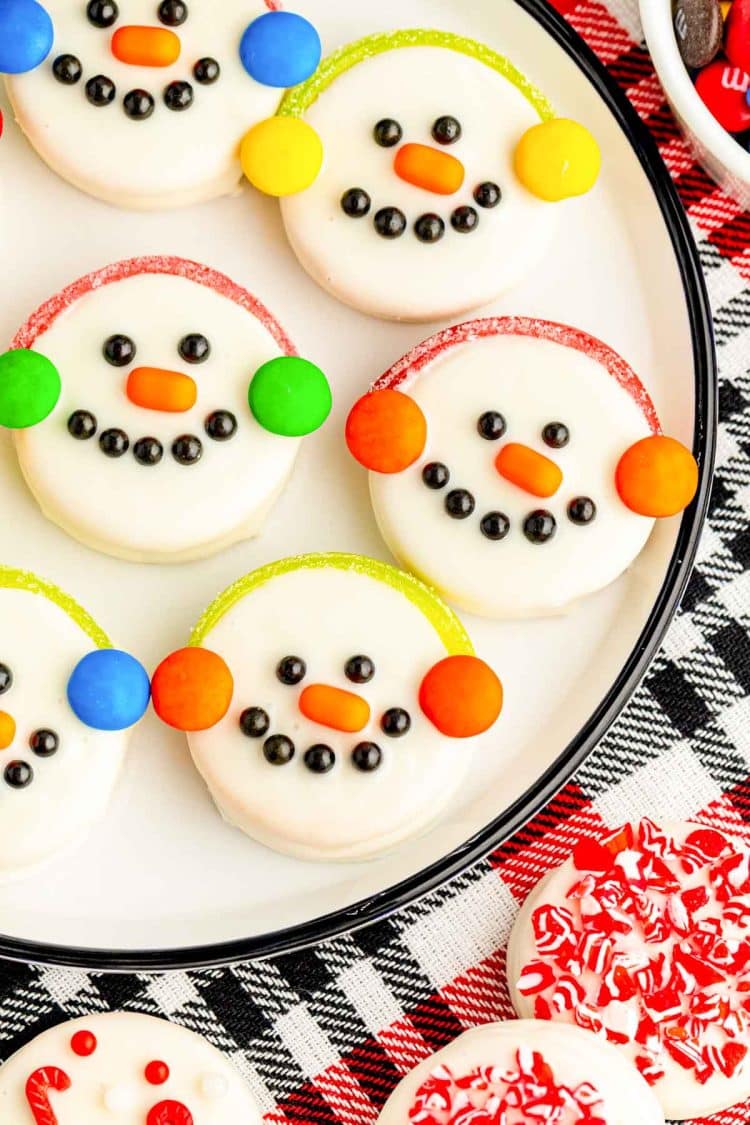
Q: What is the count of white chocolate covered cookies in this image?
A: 9